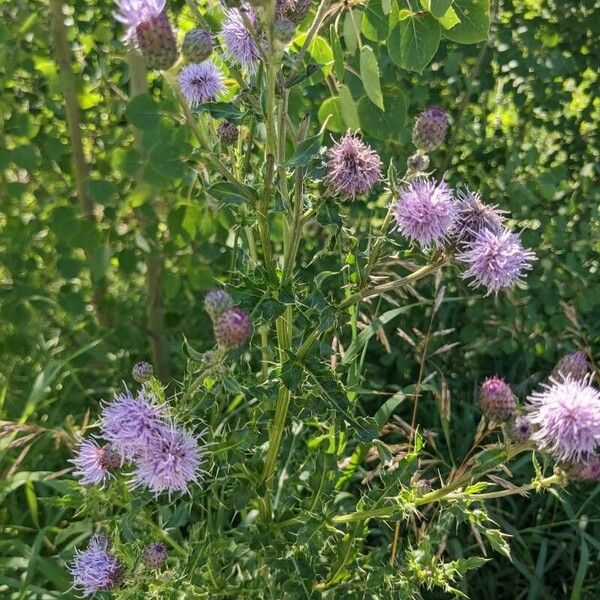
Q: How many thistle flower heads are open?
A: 12